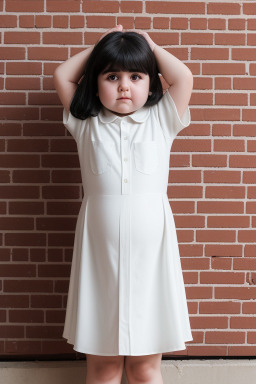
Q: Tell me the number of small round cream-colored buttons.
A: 3